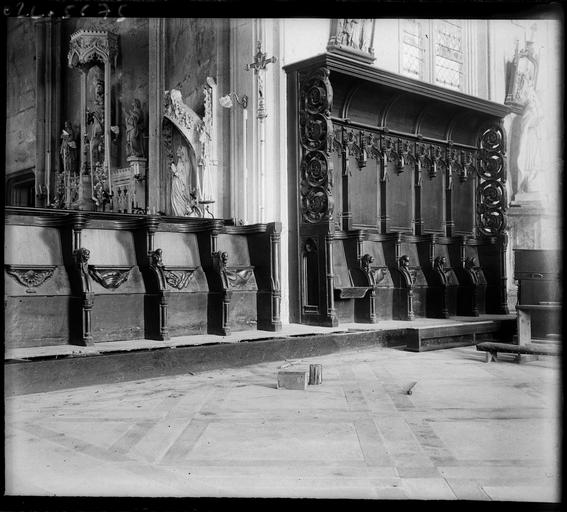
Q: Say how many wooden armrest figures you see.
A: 7